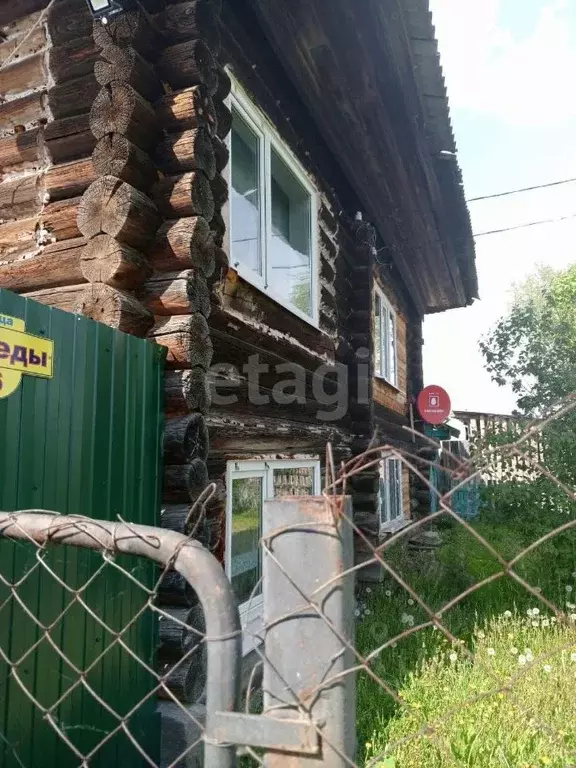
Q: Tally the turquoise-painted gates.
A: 1